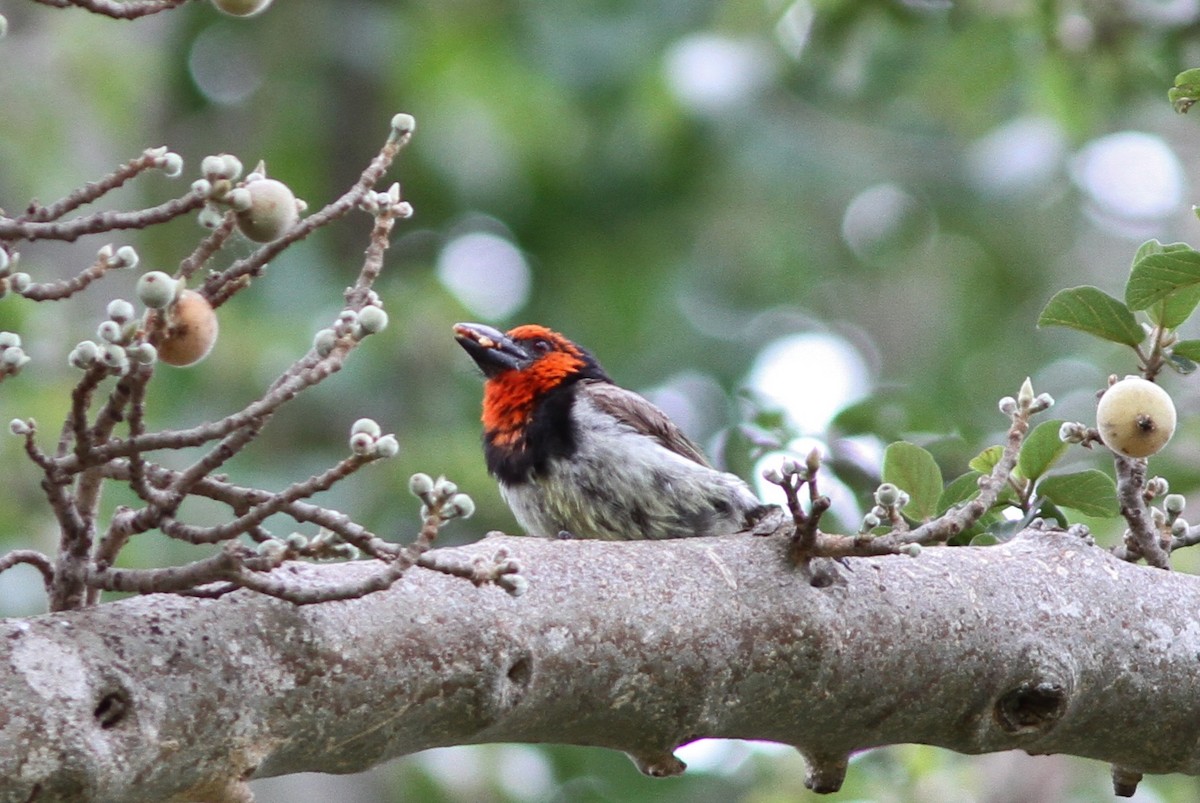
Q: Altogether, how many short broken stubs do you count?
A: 3